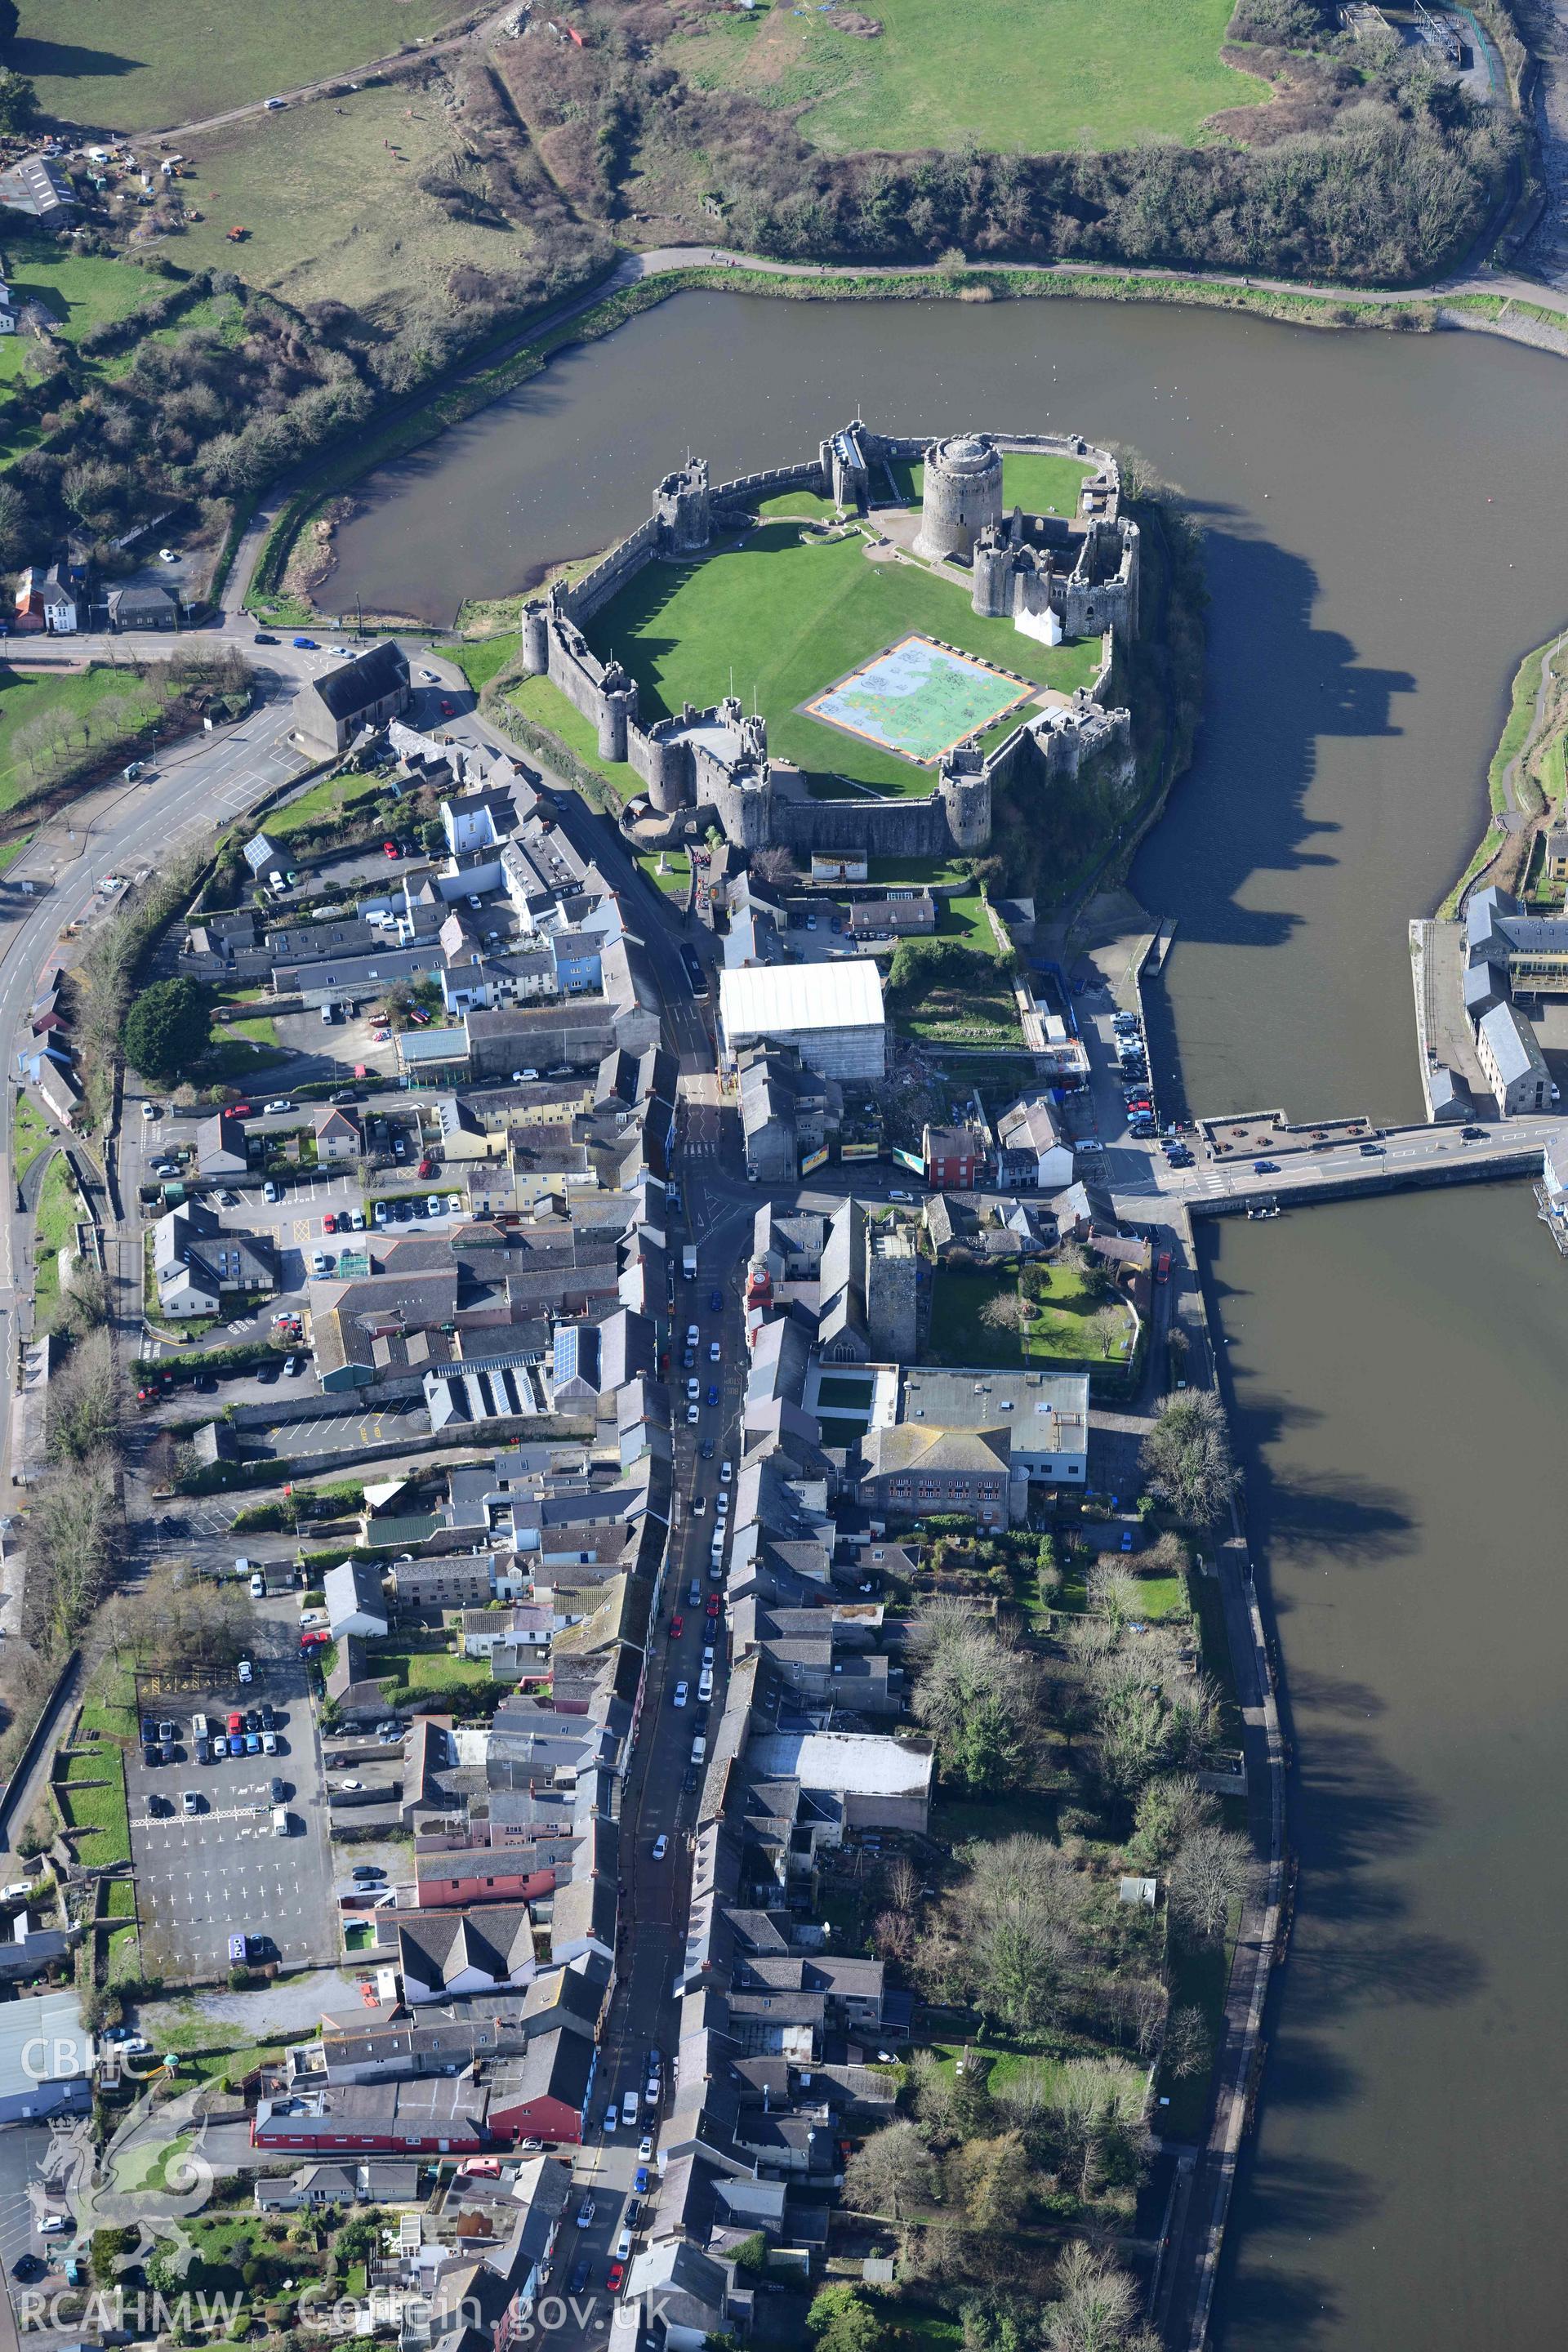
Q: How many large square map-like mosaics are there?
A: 1